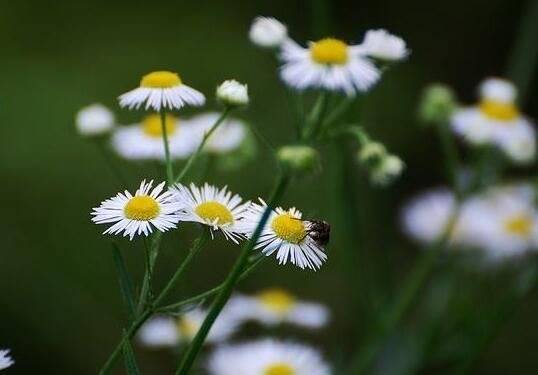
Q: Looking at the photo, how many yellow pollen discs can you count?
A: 11